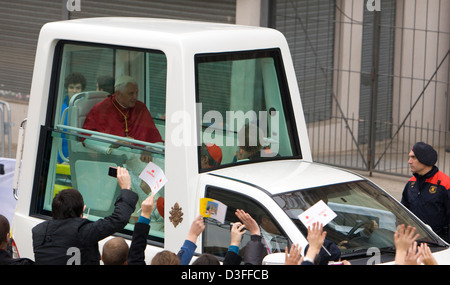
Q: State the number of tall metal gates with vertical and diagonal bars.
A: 2